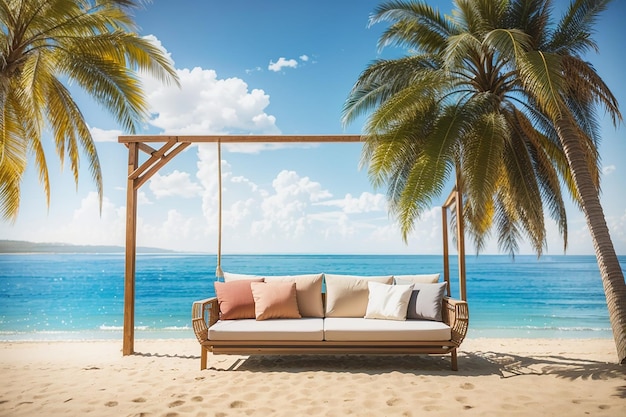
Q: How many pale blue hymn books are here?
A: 0